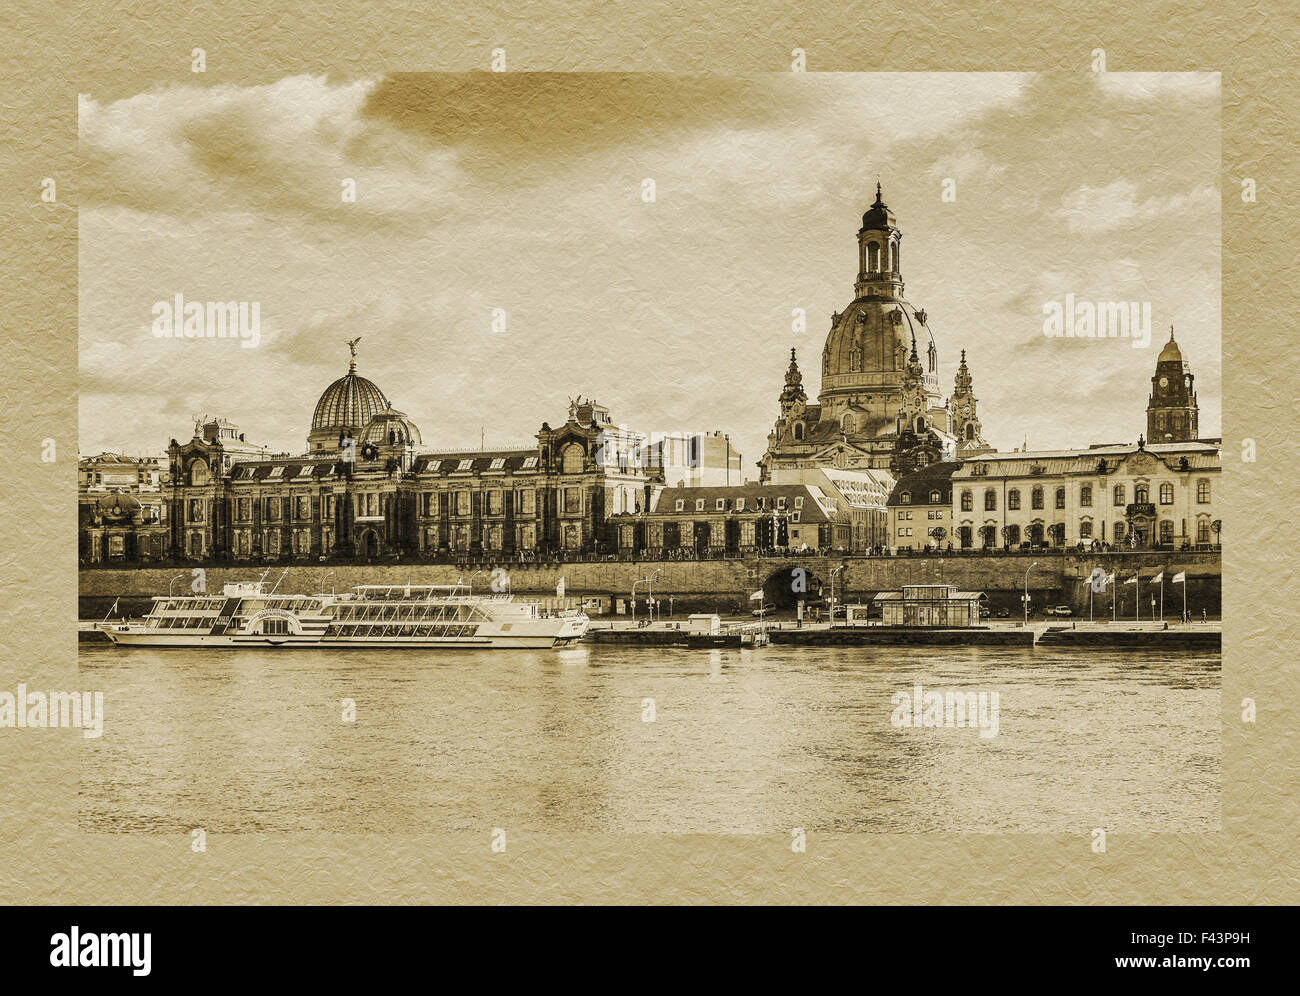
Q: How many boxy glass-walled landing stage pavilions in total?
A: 1